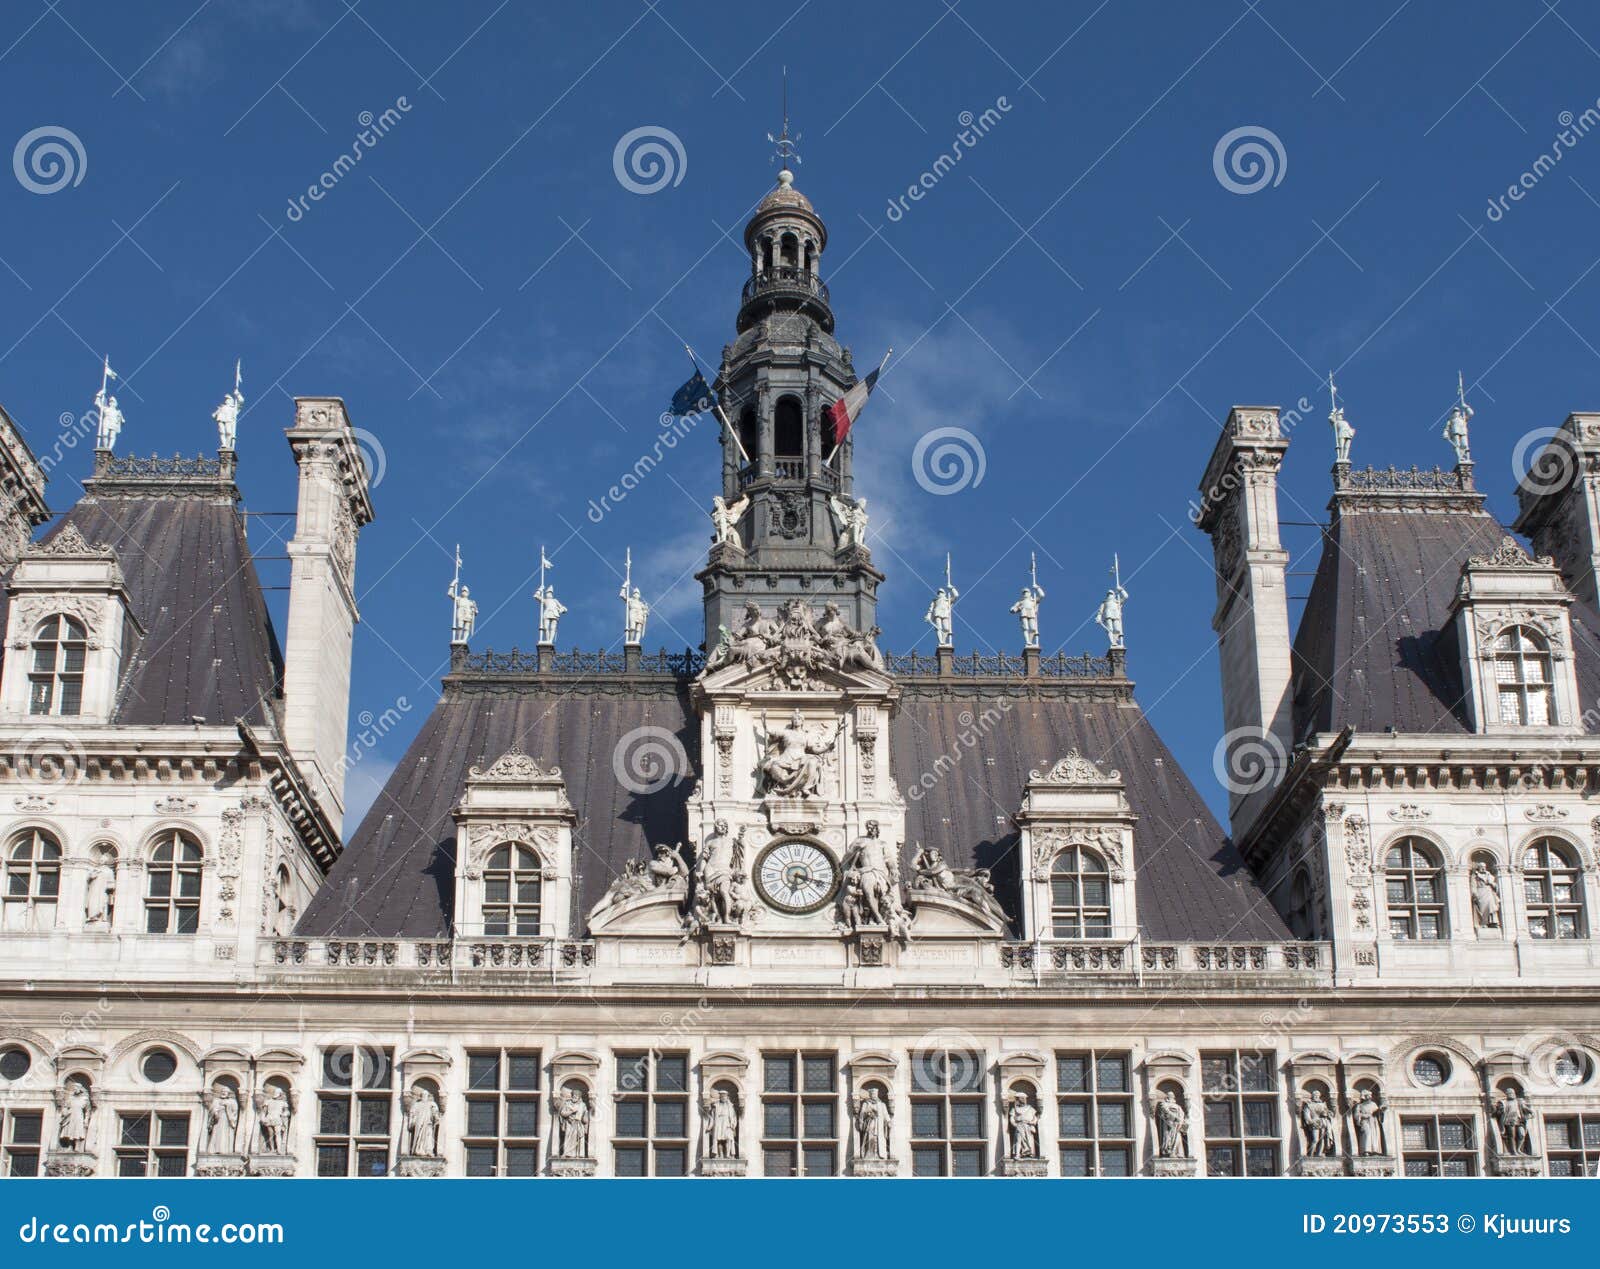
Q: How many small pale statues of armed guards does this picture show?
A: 10